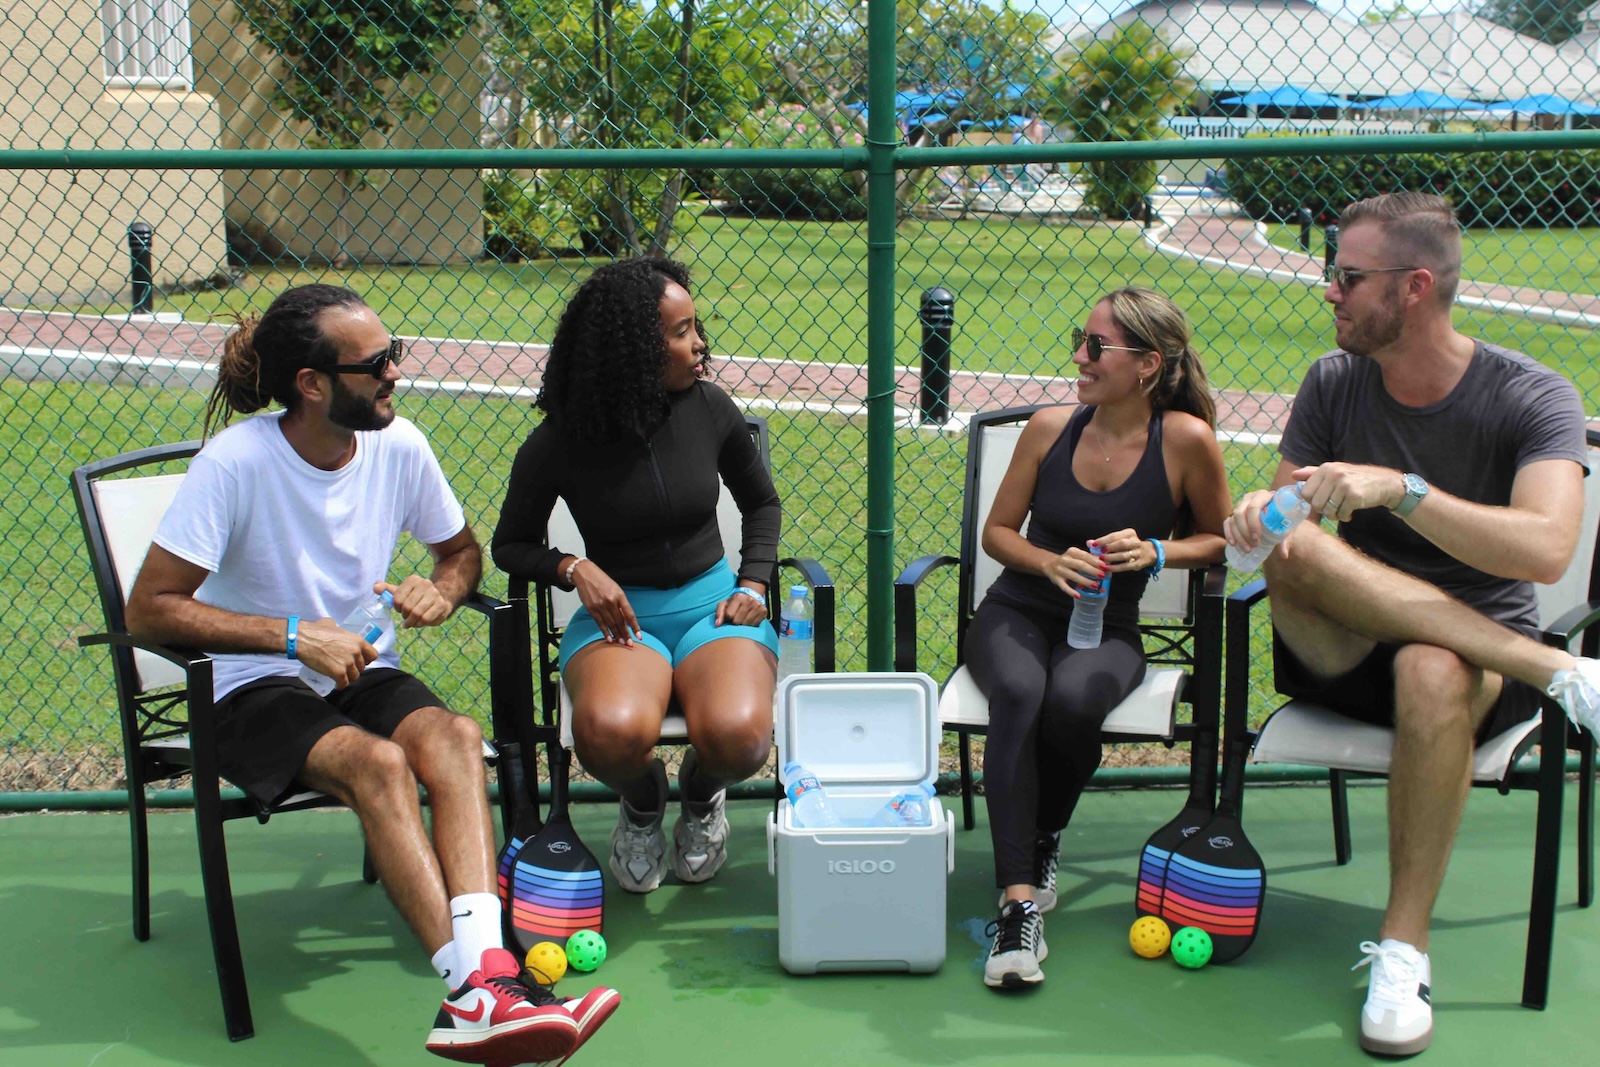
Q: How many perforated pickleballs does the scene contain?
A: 4